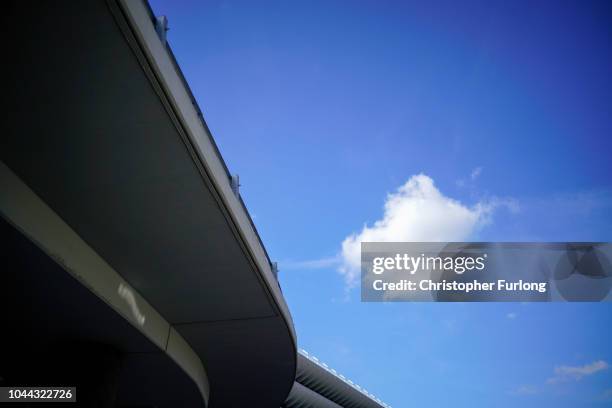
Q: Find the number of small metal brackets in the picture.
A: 3